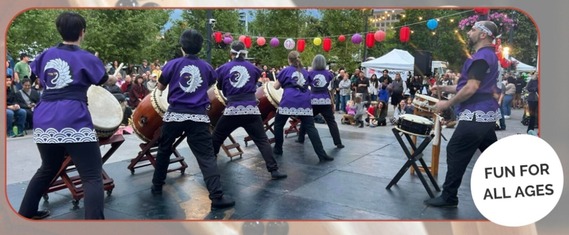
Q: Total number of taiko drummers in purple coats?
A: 6